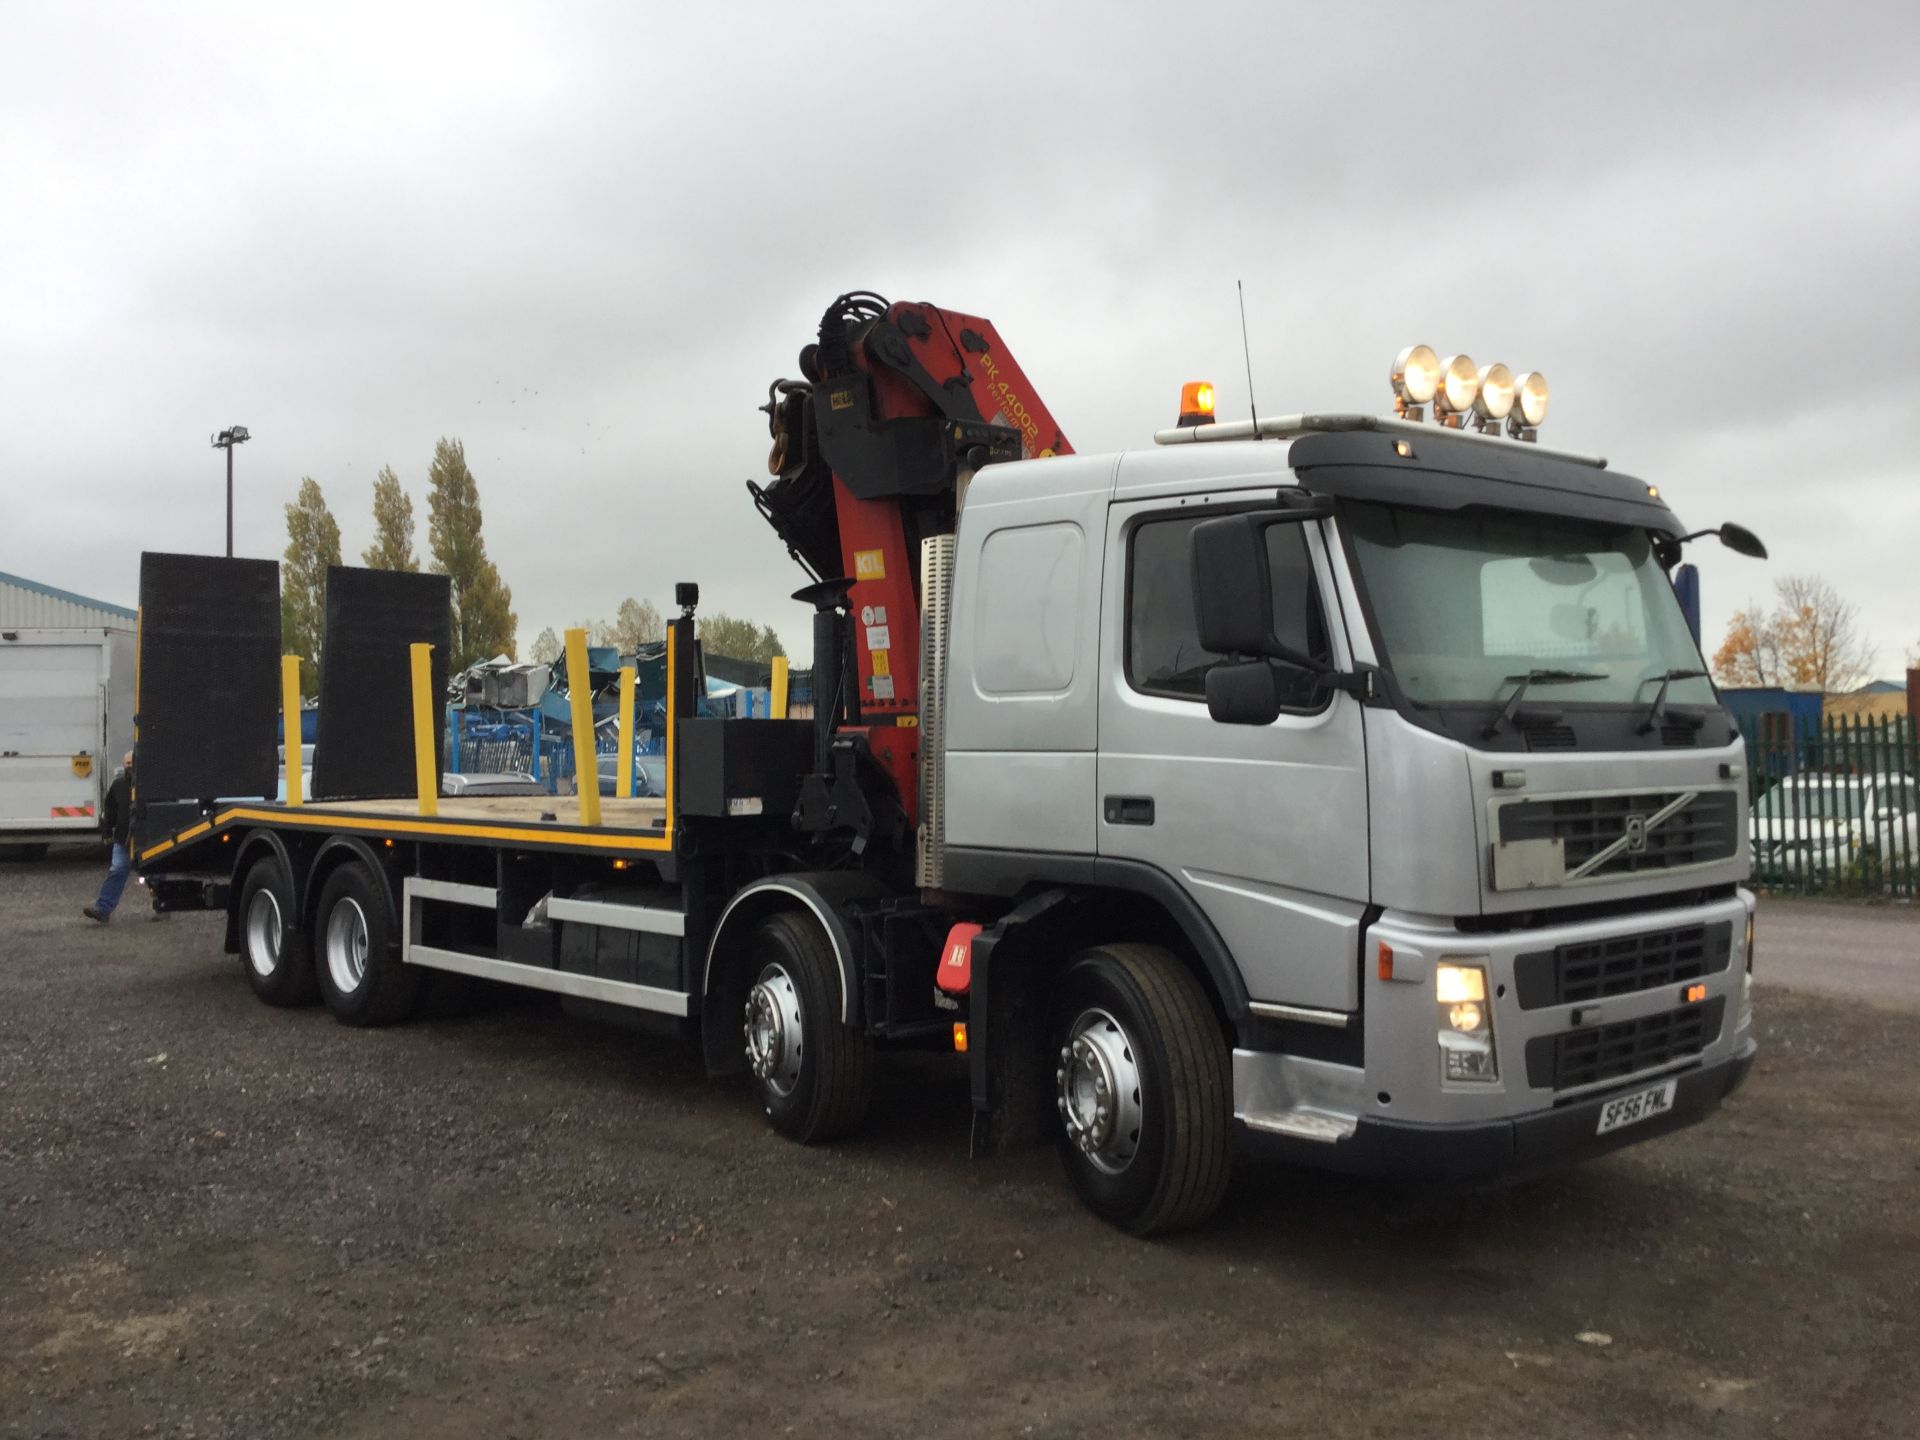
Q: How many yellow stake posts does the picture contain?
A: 5